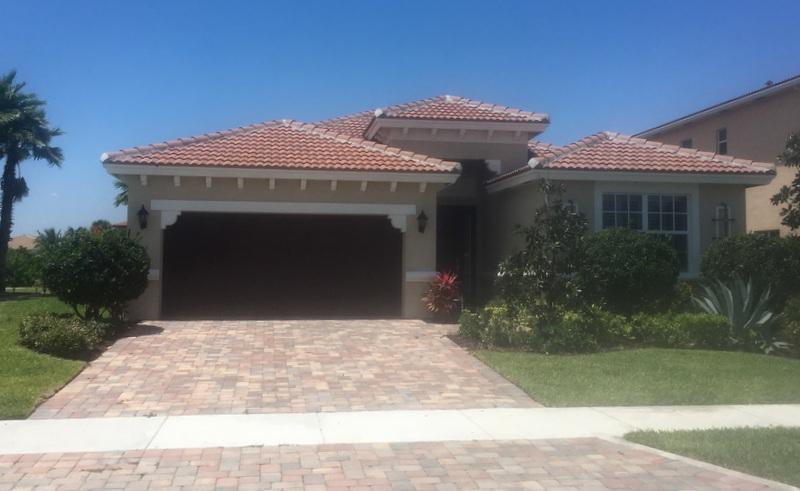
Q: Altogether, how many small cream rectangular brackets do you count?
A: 15